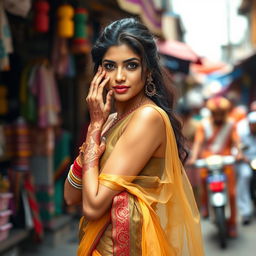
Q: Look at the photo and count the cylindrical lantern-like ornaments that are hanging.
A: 3